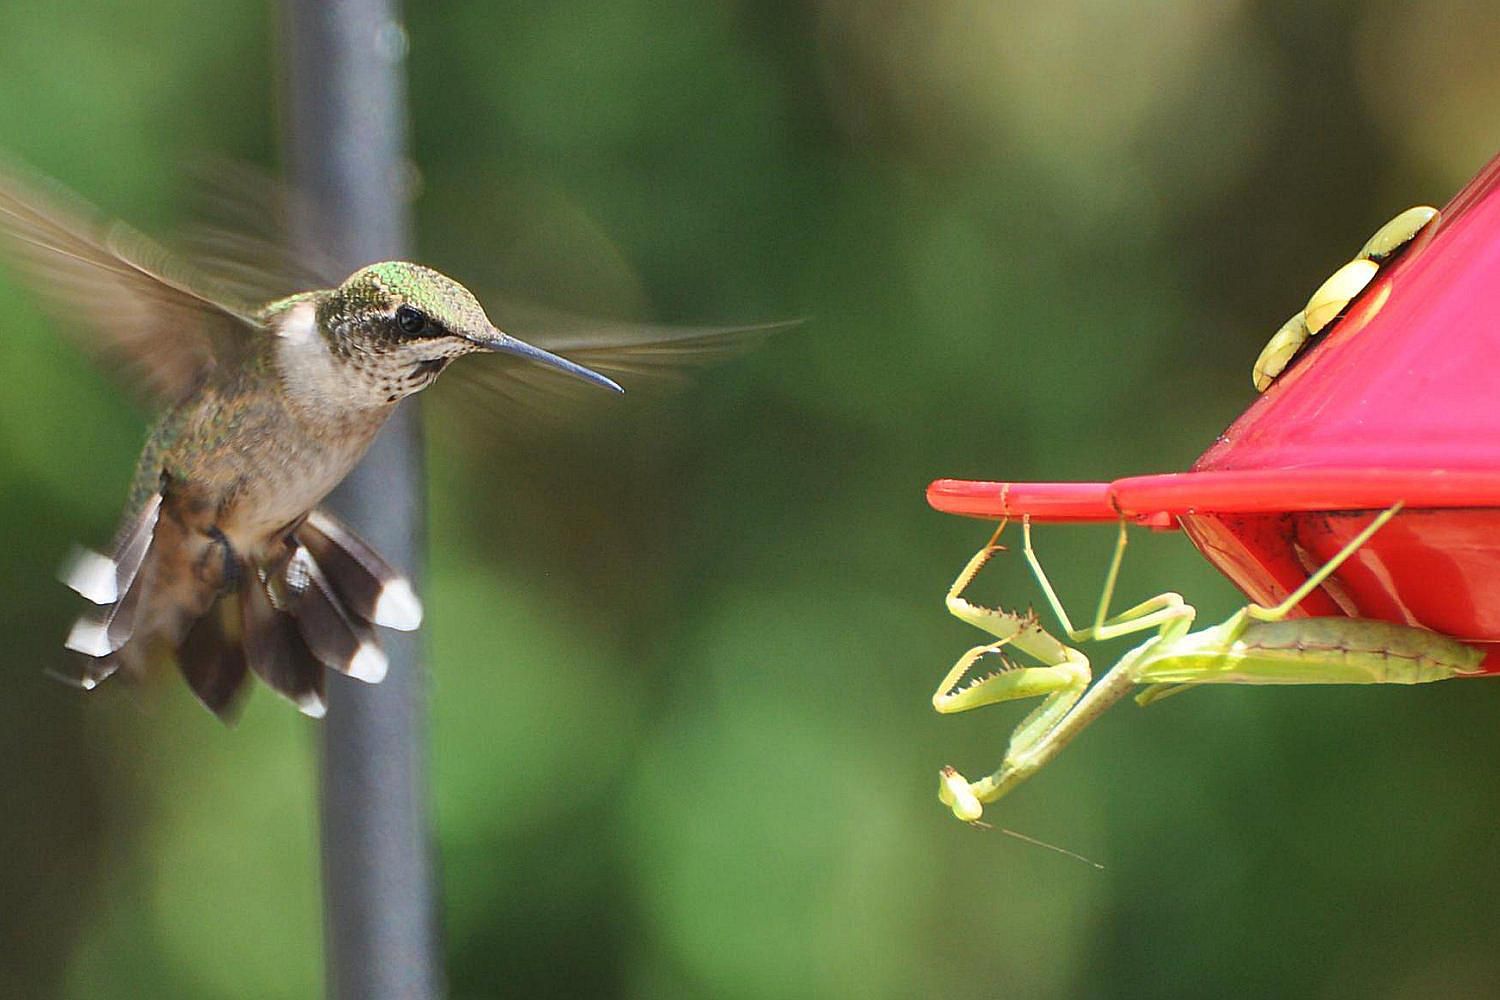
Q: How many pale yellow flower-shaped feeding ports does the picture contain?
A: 1